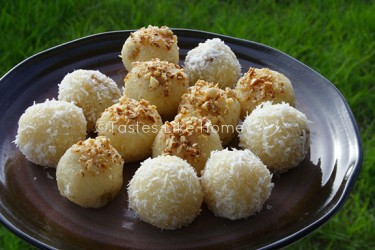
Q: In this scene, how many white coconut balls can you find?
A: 6